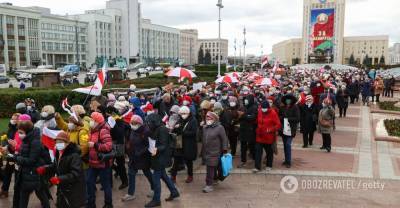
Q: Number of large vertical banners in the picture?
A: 1